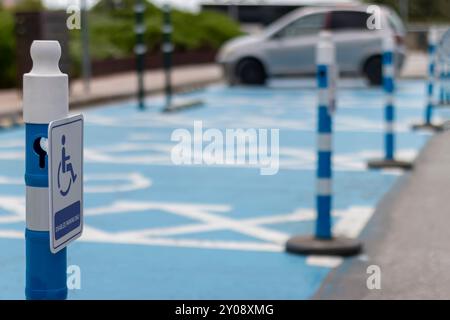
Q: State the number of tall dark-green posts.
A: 2